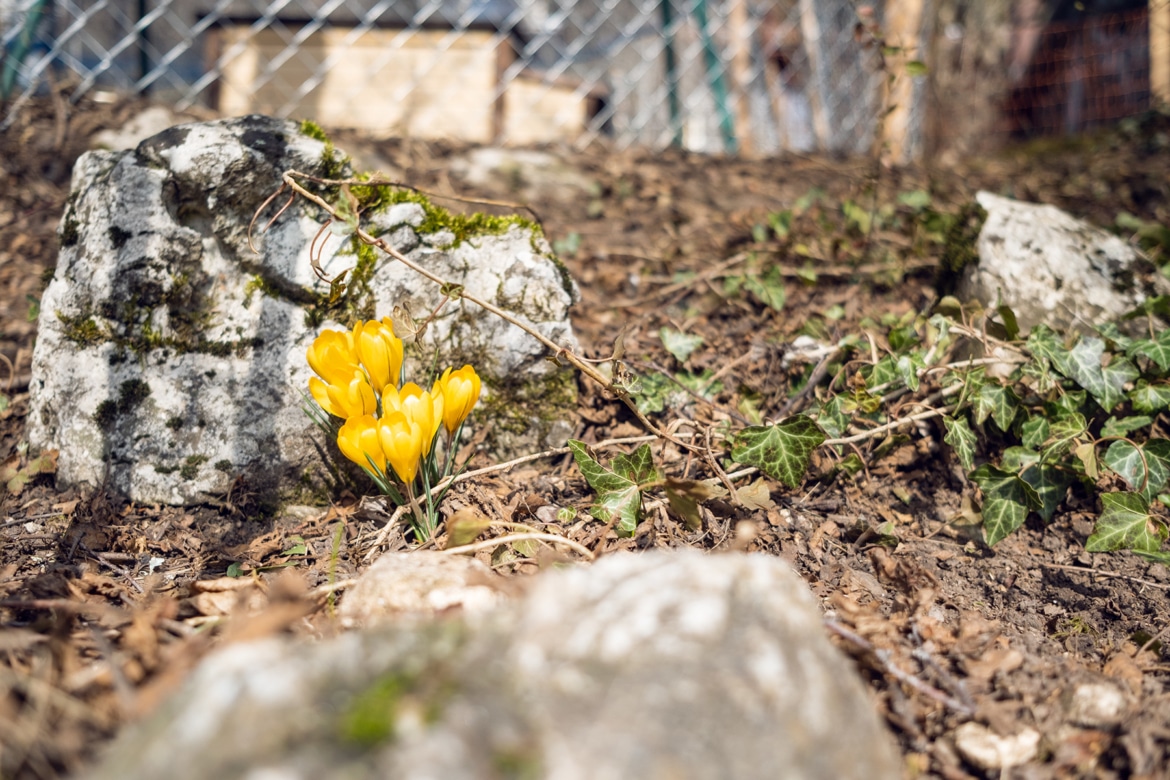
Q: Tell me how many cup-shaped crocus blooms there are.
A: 7